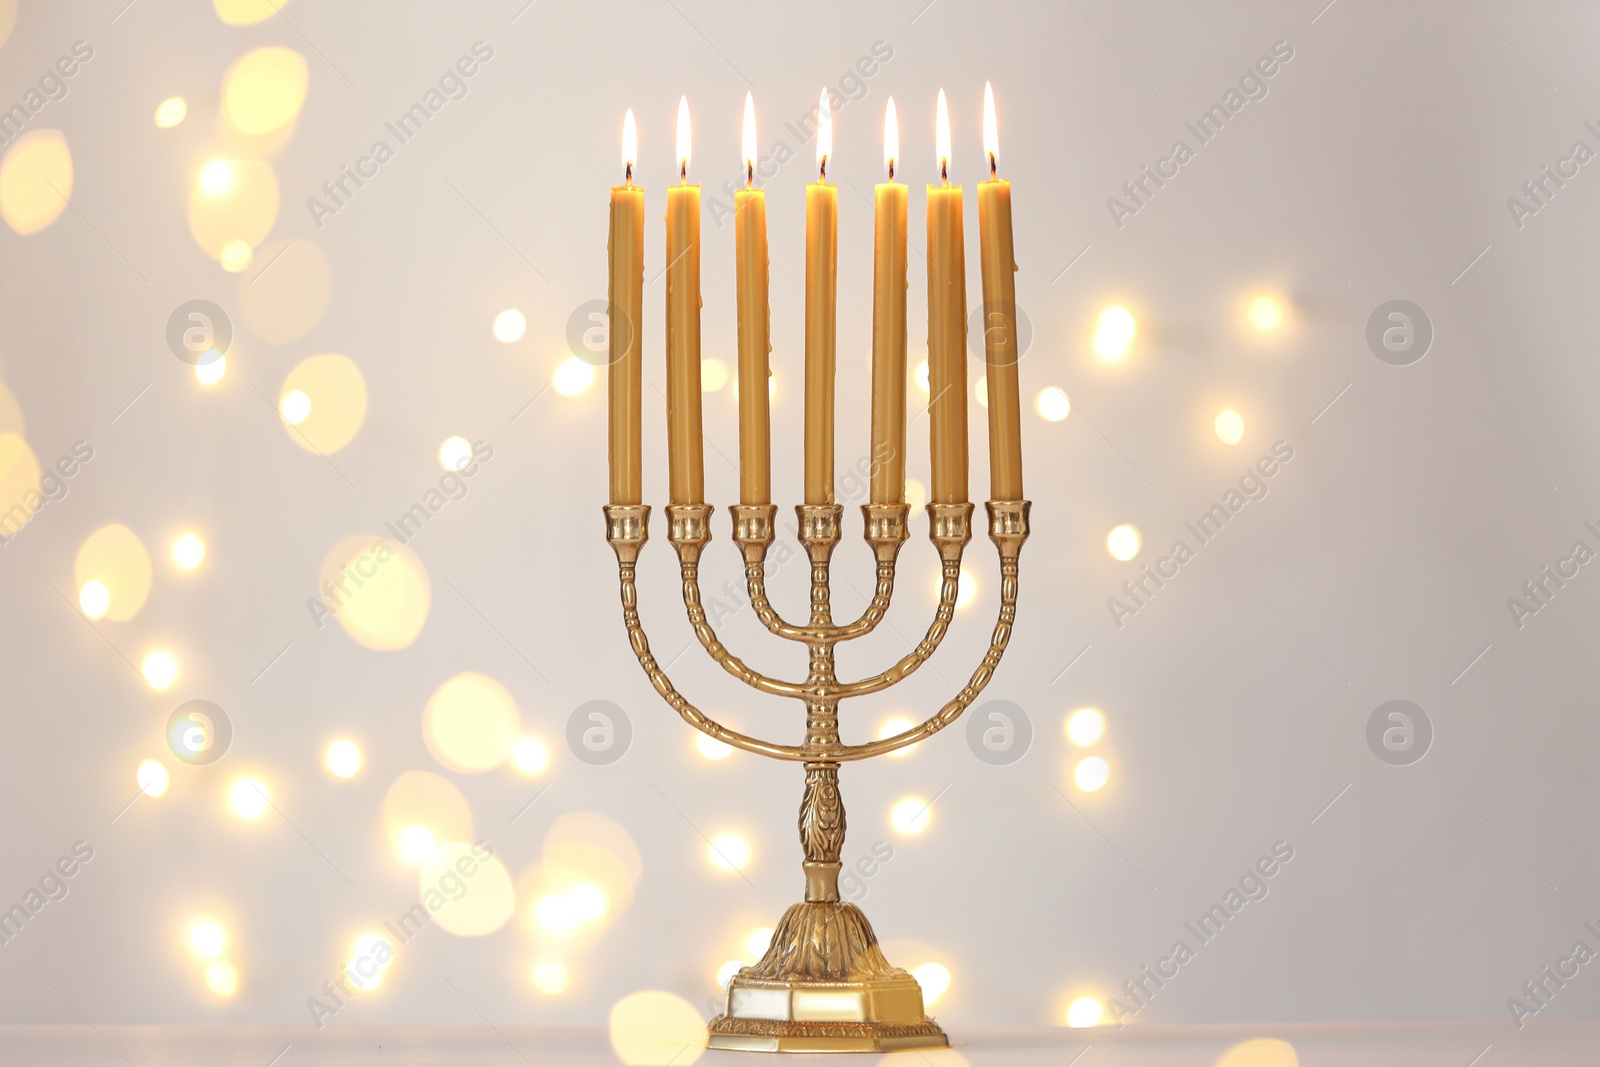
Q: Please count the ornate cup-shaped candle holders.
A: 7